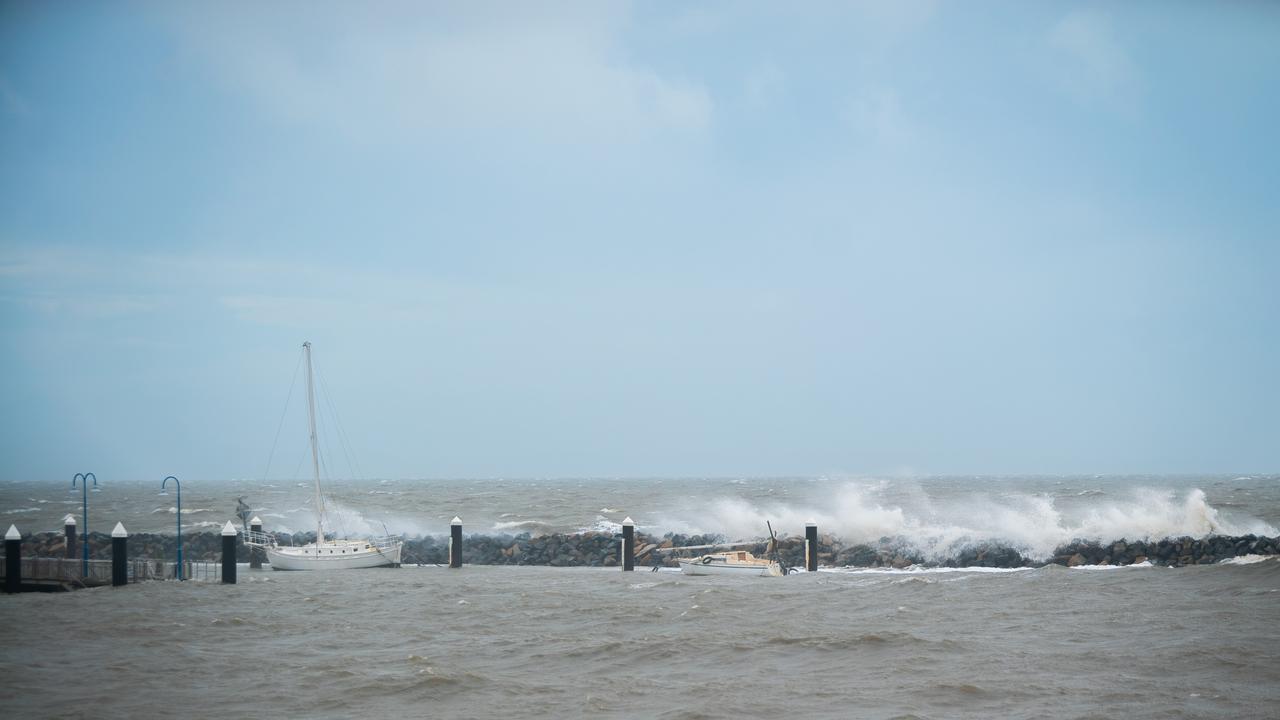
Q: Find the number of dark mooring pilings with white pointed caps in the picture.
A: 8